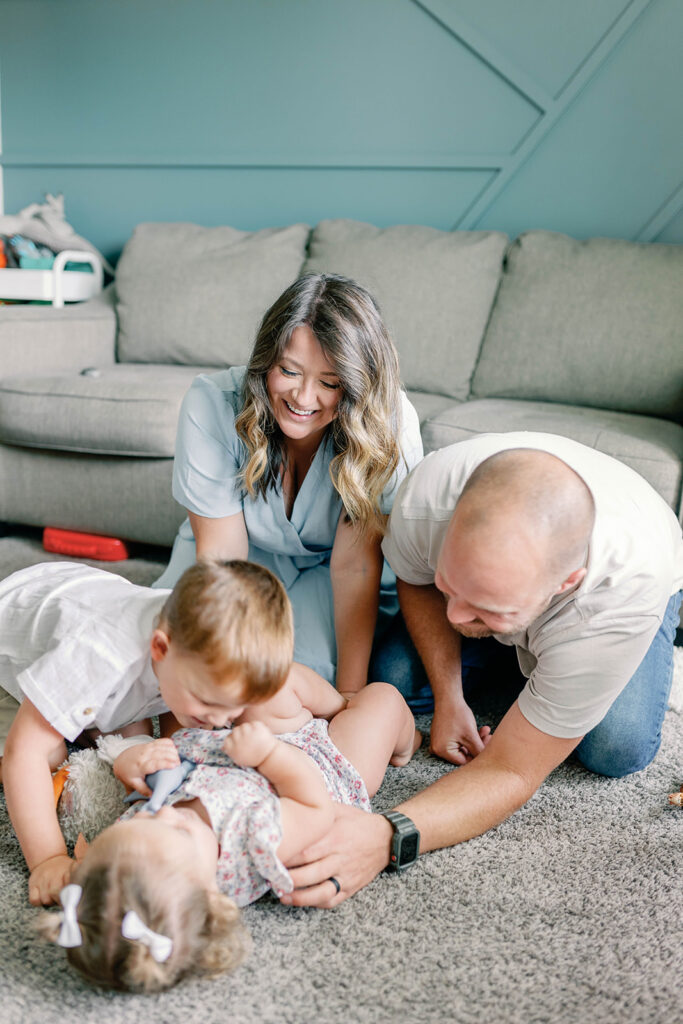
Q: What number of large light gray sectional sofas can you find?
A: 1